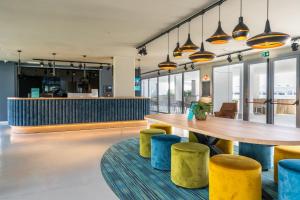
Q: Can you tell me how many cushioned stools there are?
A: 10